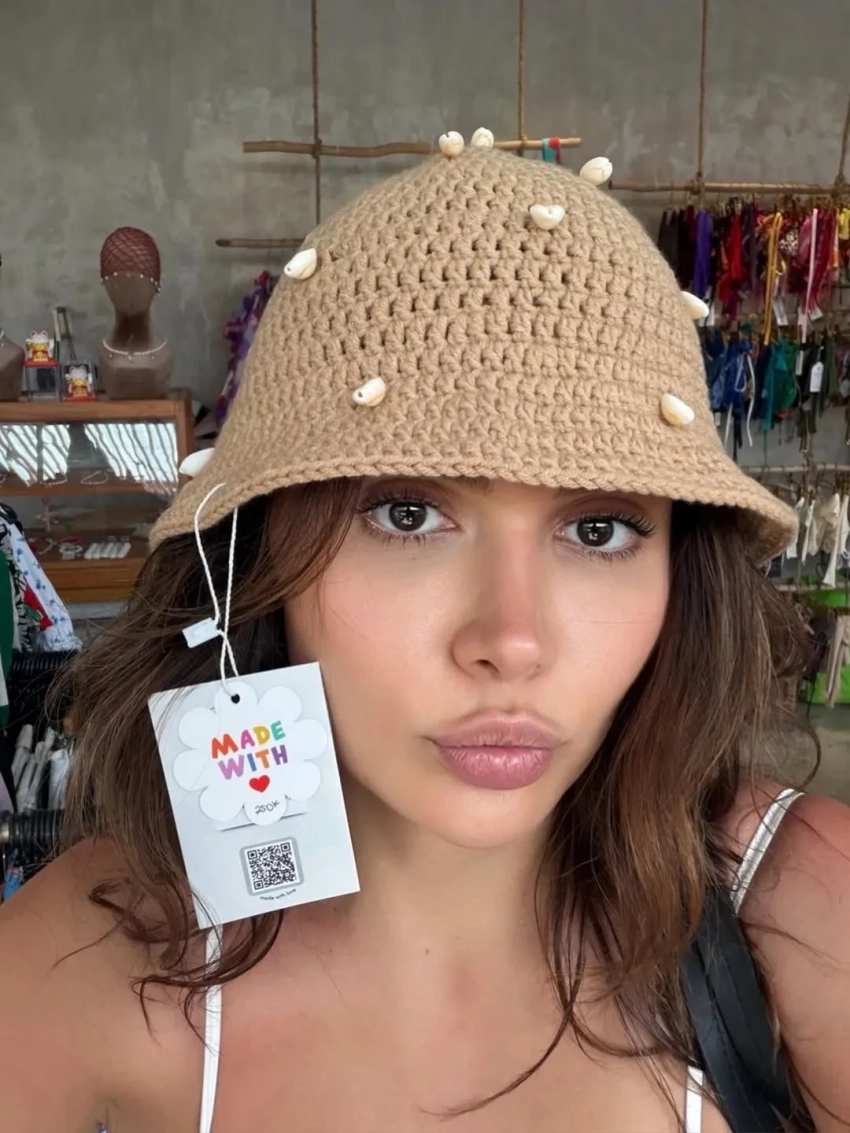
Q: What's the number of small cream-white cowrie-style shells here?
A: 9